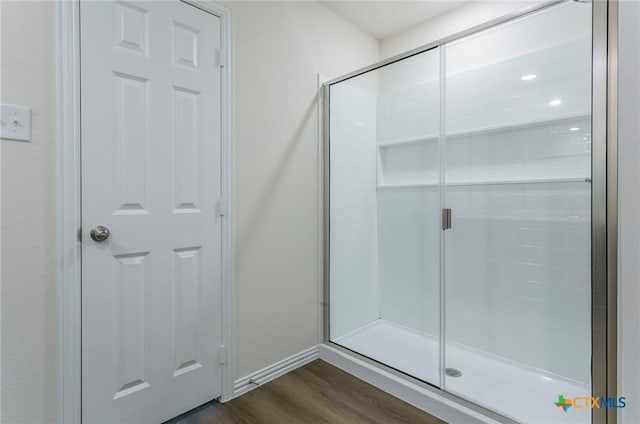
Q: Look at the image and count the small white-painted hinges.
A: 3